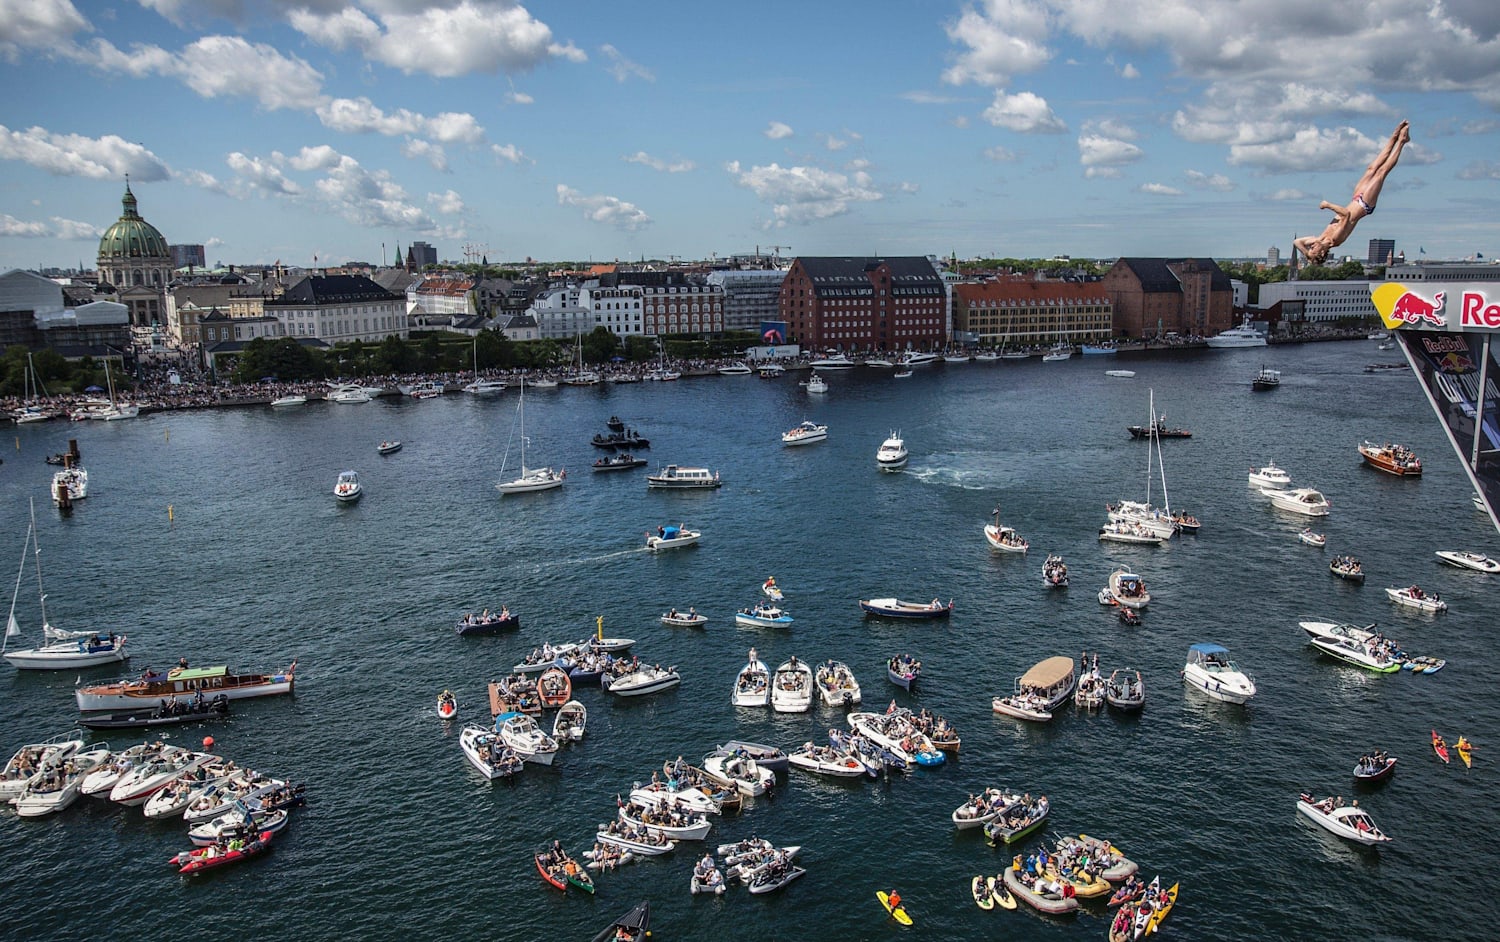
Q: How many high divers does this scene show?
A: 1